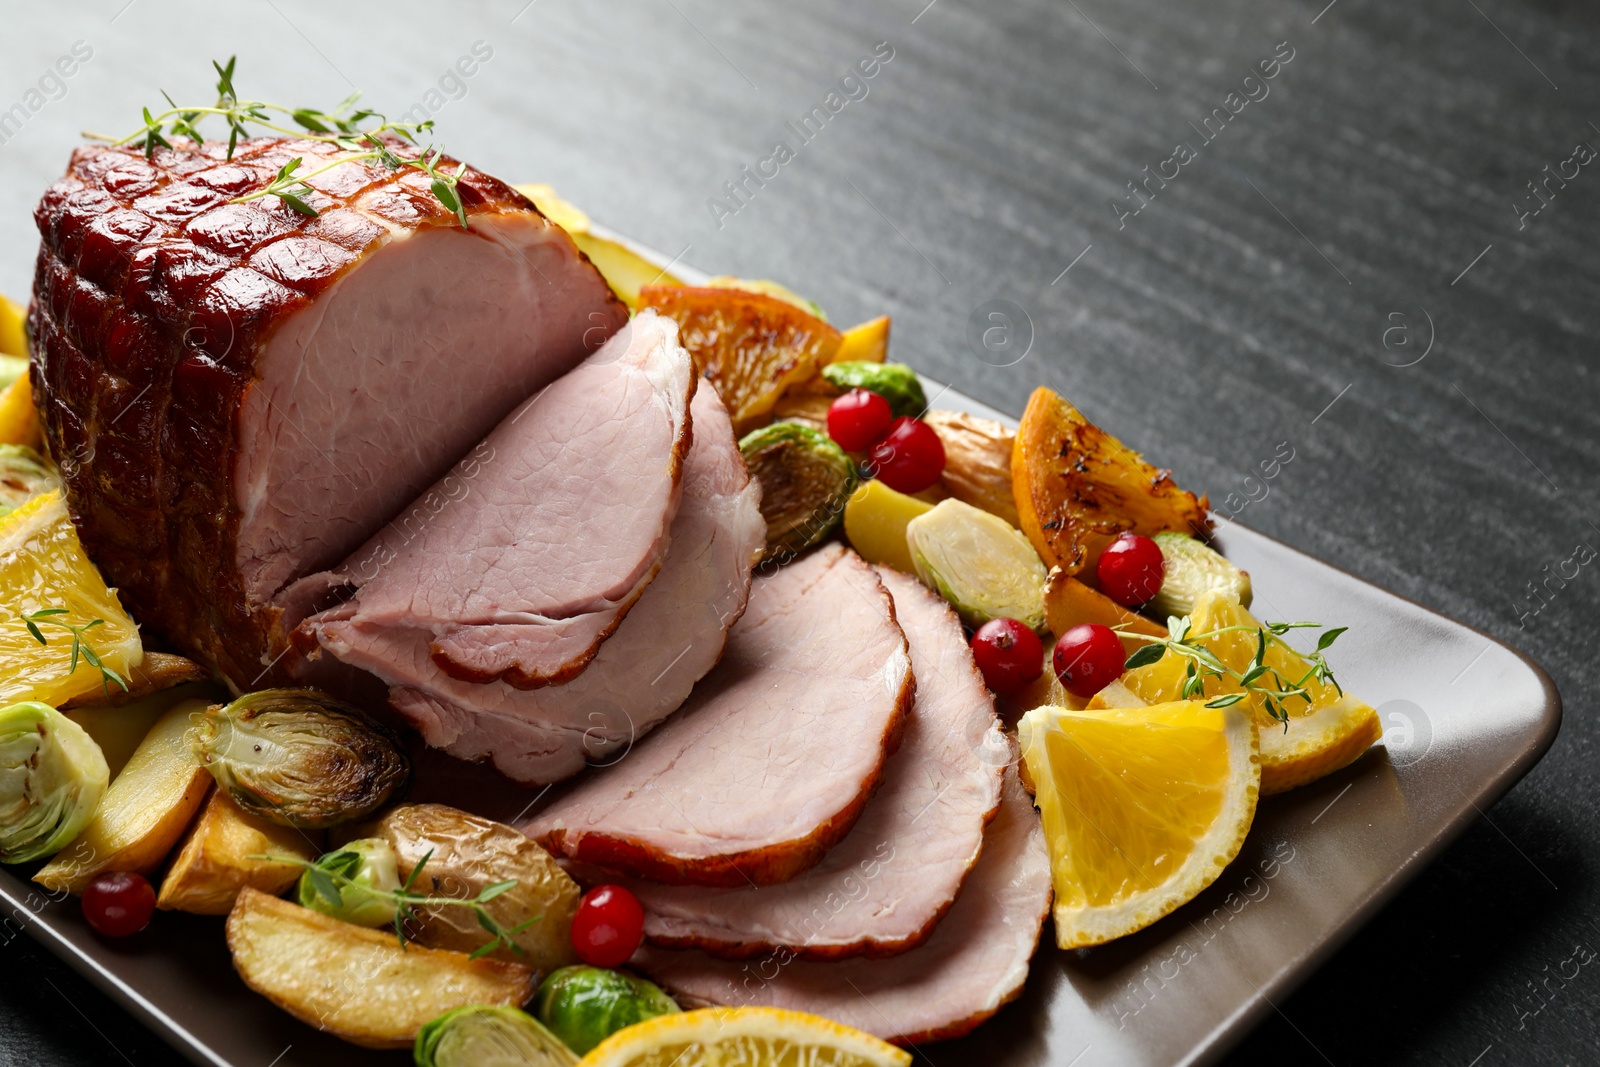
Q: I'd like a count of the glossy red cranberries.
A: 7